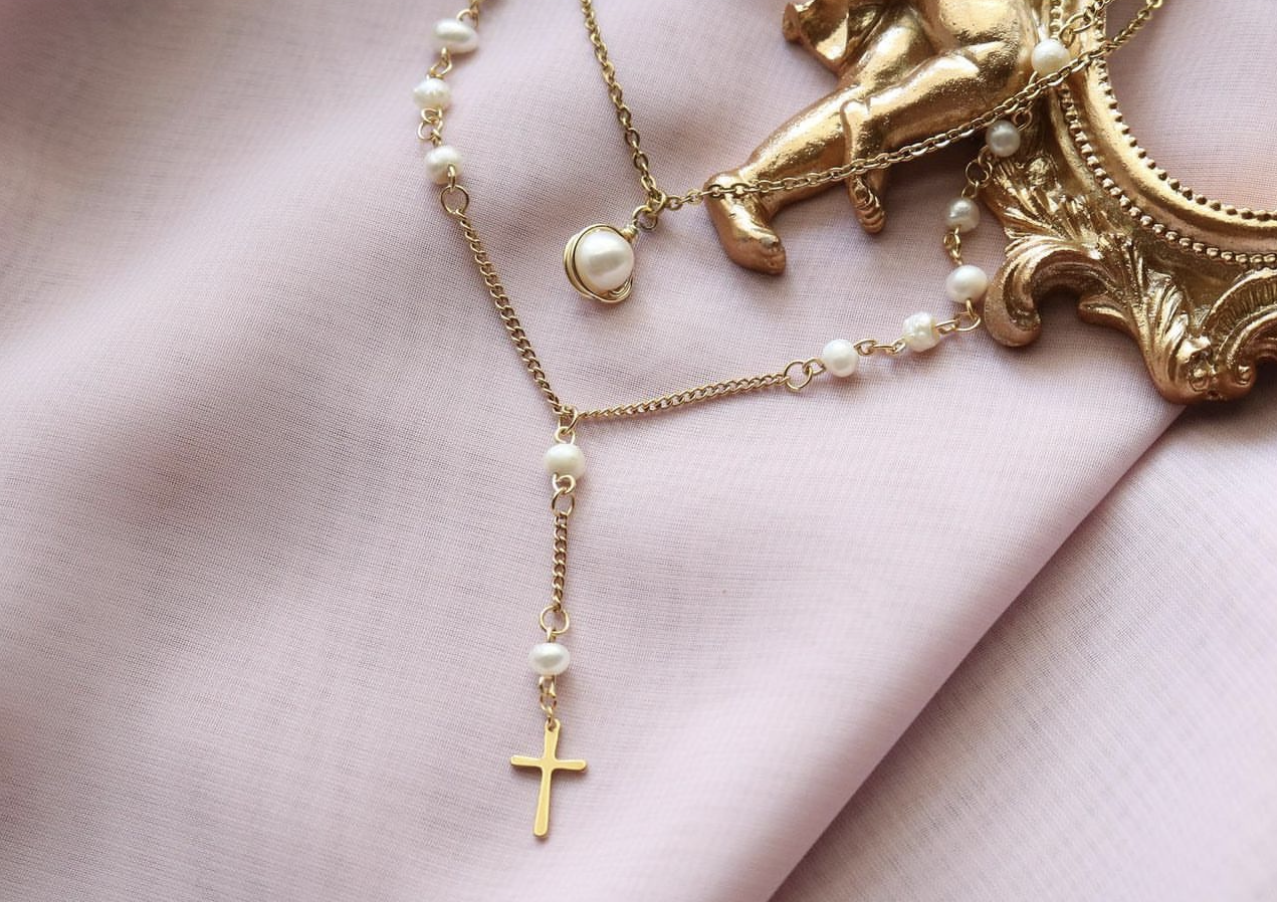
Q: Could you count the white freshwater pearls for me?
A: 12